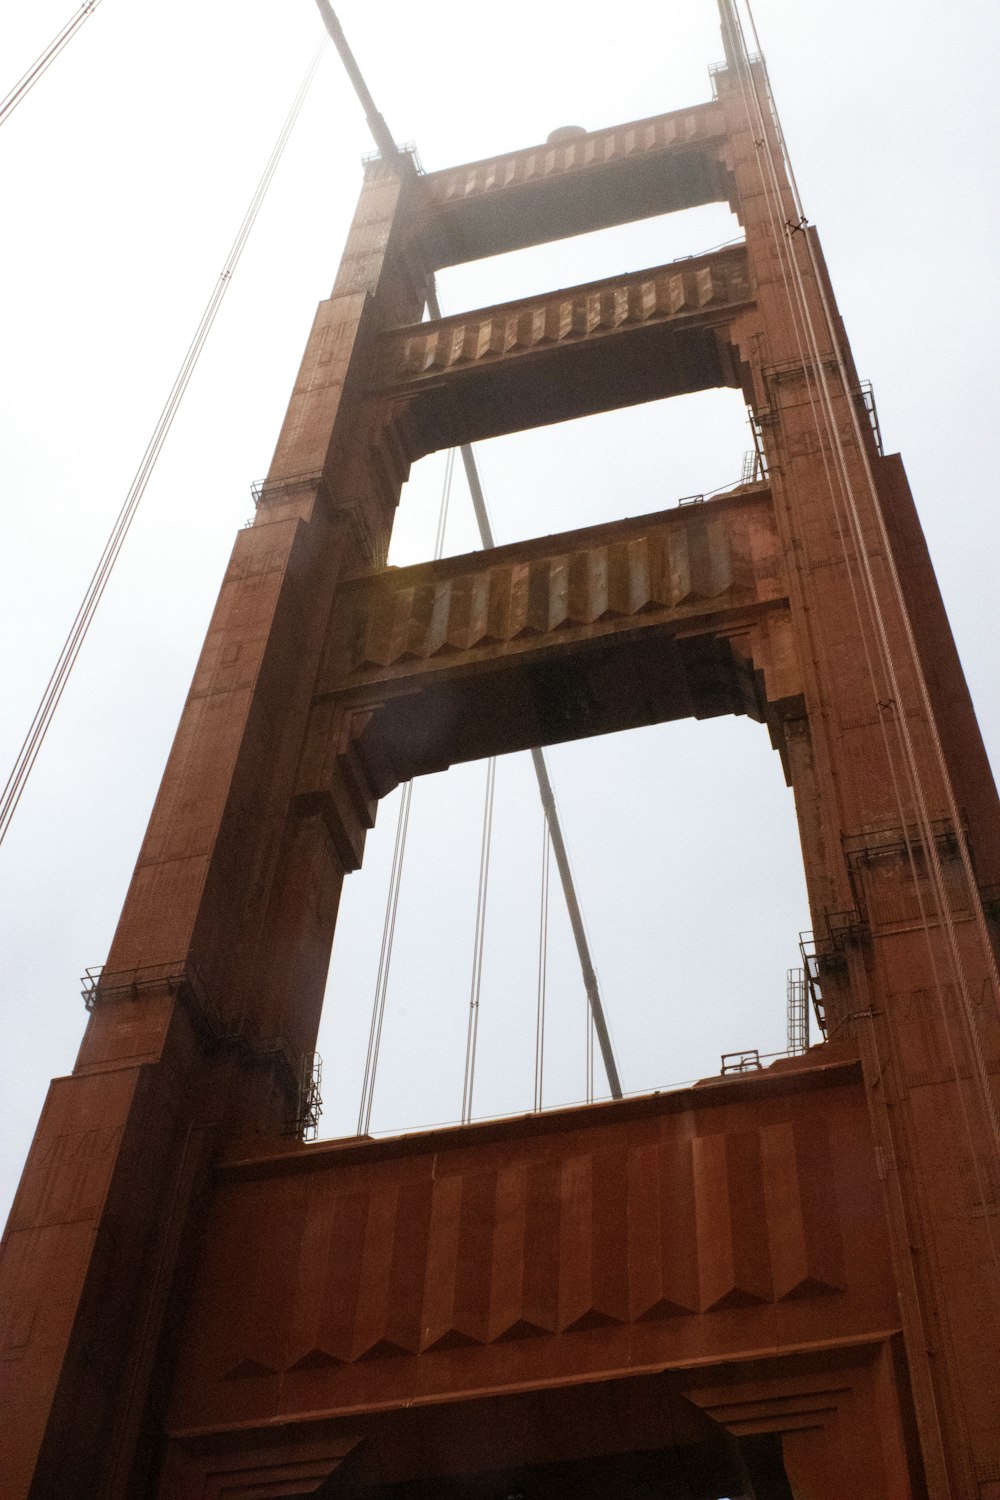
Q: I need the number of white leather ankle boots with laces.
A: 0